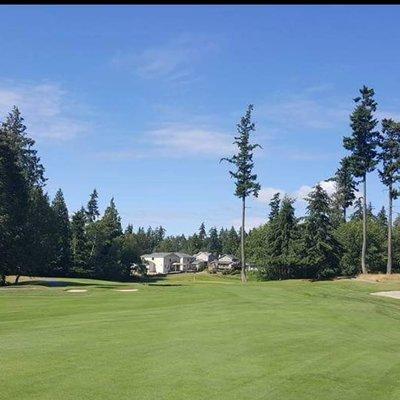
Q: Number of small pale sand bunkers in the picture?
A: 3